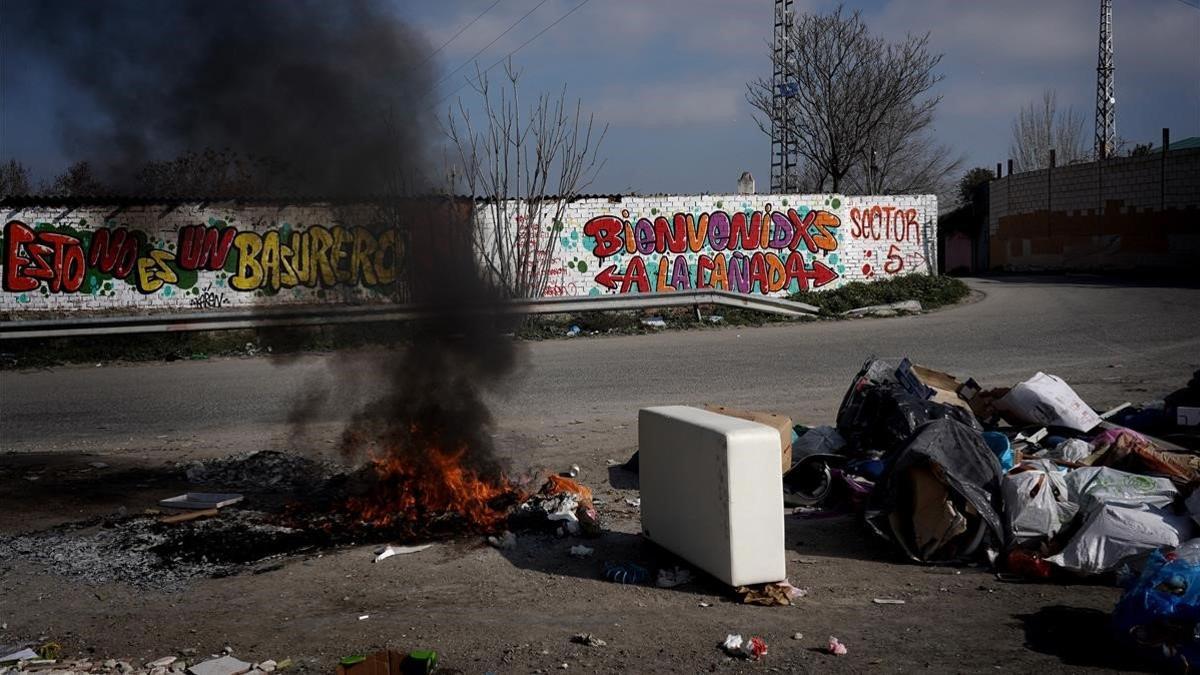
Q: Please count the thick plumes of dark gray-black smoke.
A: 1